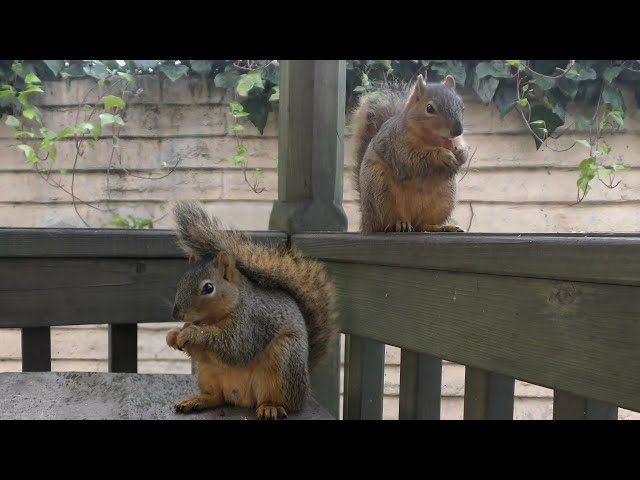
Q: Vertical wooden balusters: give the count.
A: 6